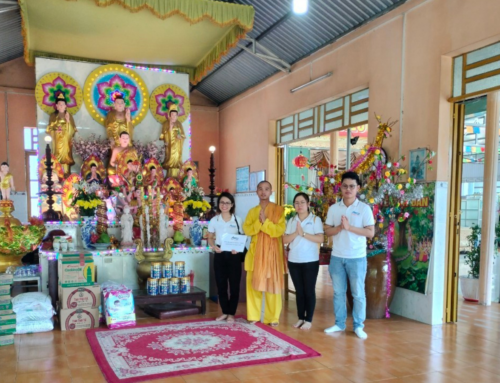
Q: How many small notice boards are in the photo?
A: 2